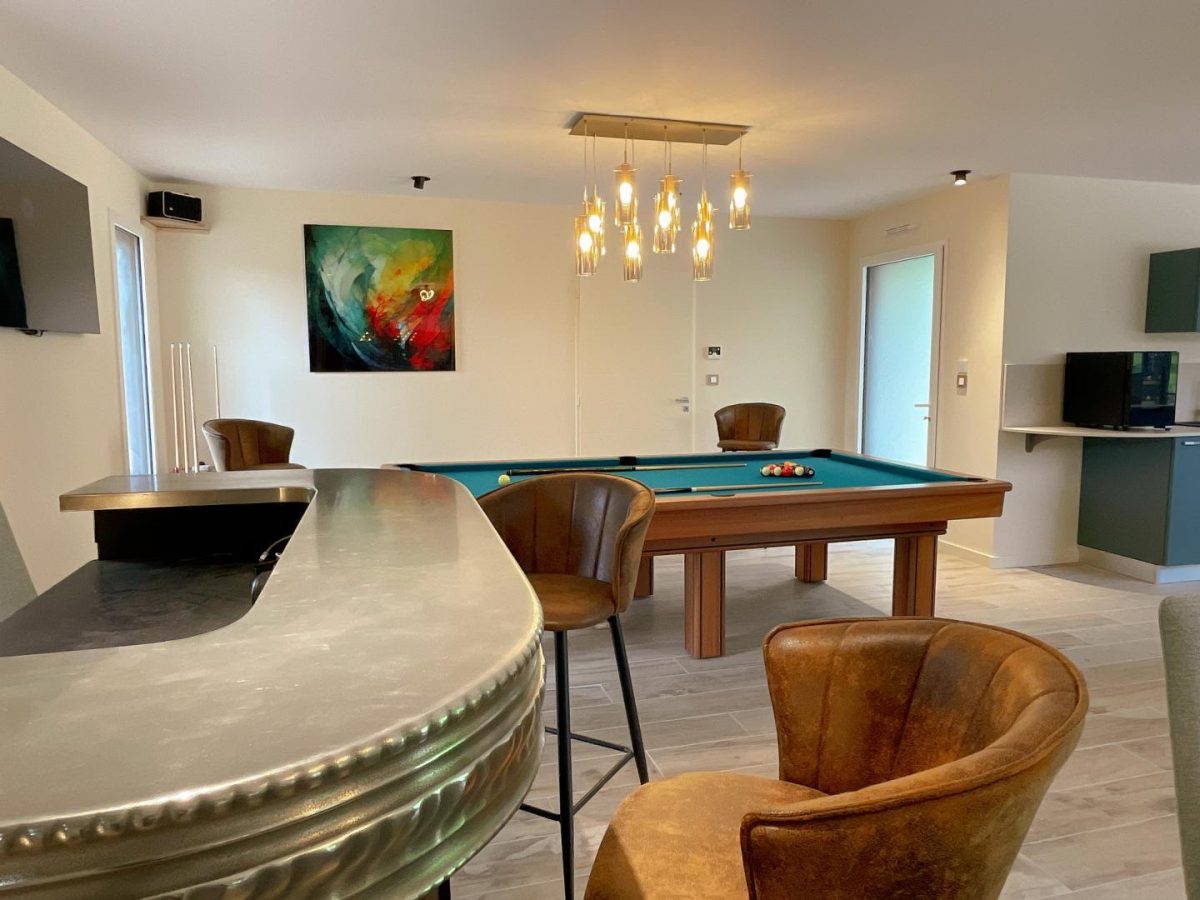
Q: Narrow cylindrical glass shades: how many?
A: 9